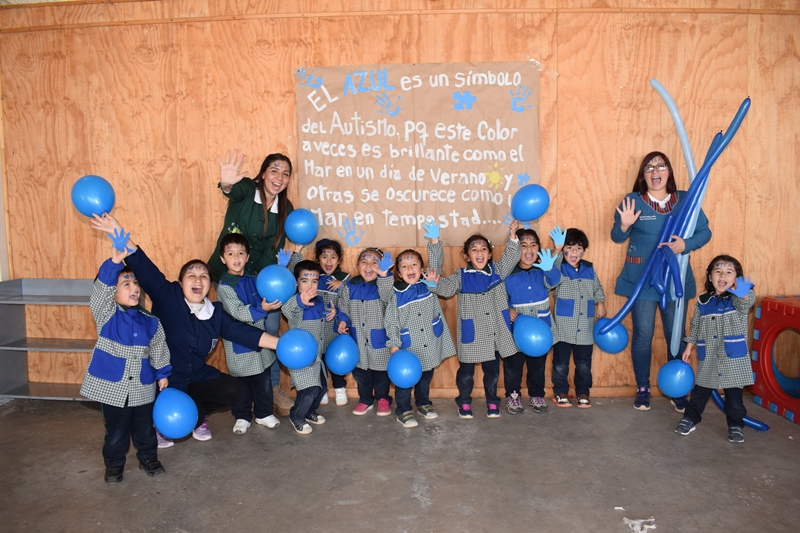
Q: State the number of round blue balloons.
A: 11